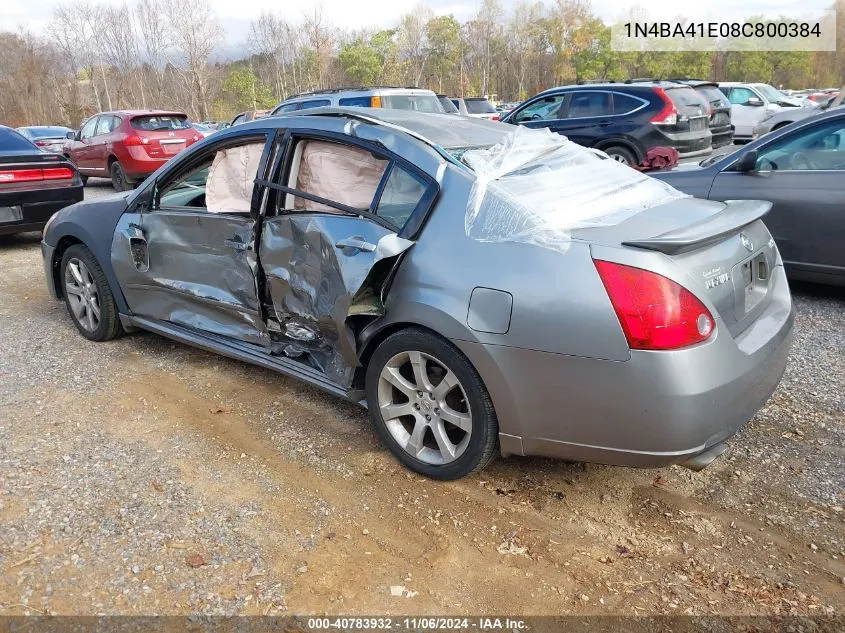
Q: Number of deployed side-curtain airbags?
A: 2